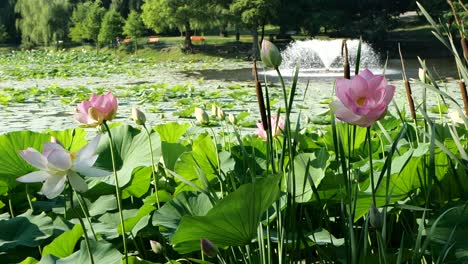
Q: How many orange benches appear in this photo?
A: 3